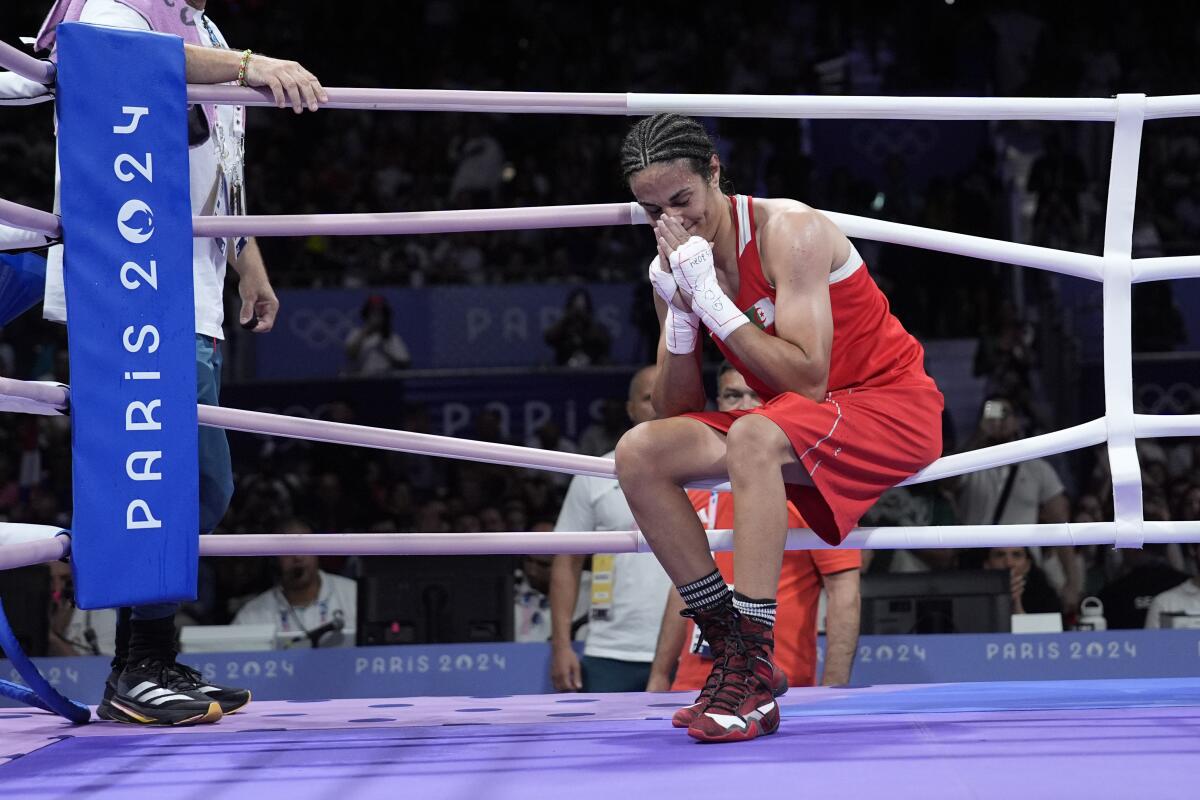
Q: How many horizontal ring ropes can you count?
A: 4